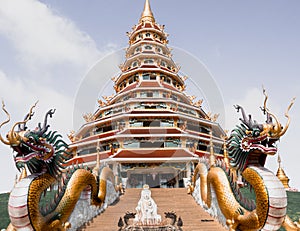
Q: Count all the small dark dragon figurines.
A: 2